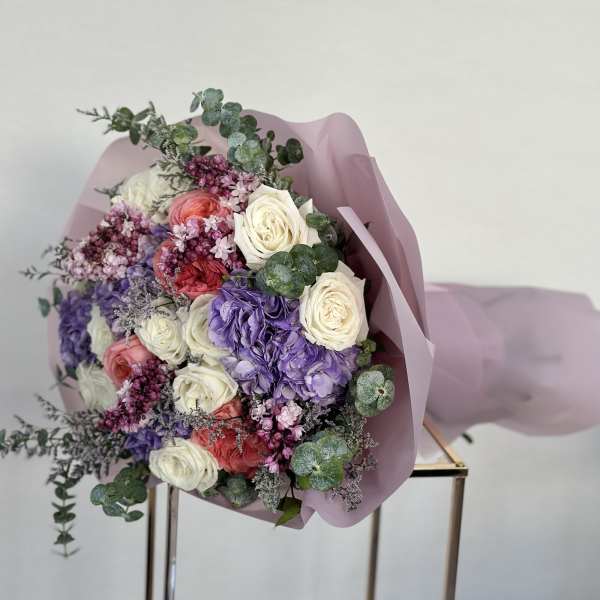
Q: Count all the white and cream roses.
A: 9